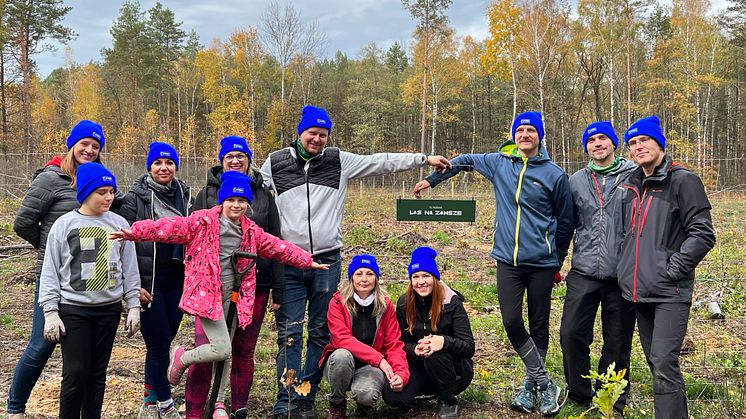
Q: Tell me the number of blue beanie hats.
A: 11